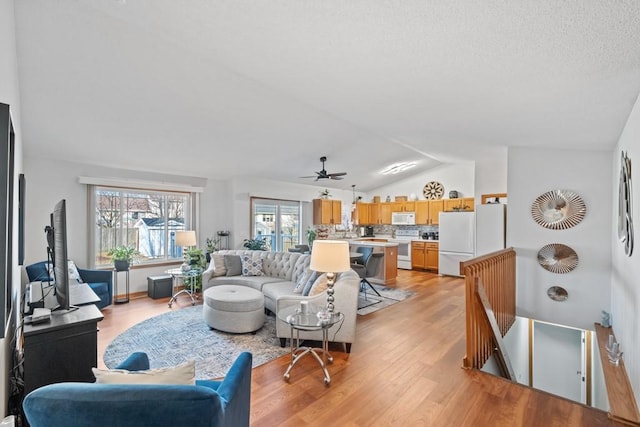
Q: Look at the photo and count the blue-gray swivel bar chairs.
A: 1